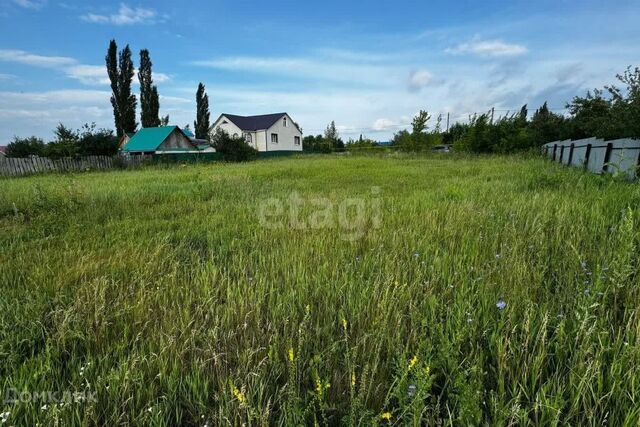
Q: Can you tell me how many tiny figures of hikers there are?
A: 0